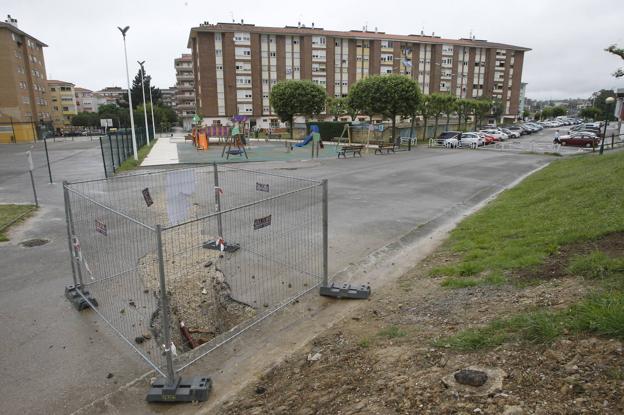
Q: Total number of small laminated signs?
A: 4